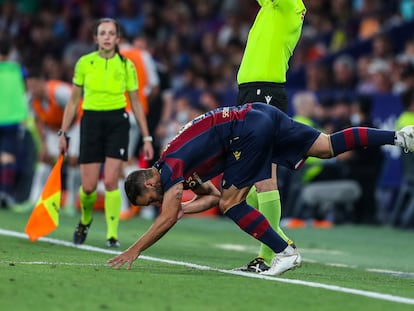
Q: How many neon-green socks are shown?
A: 4